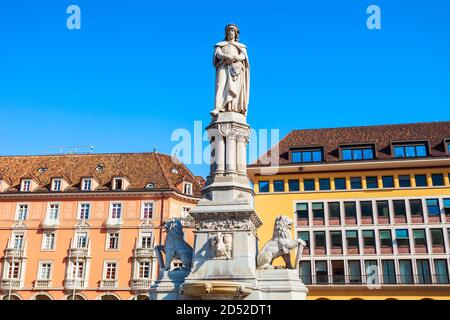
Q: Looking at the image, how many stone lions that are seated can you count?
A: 2